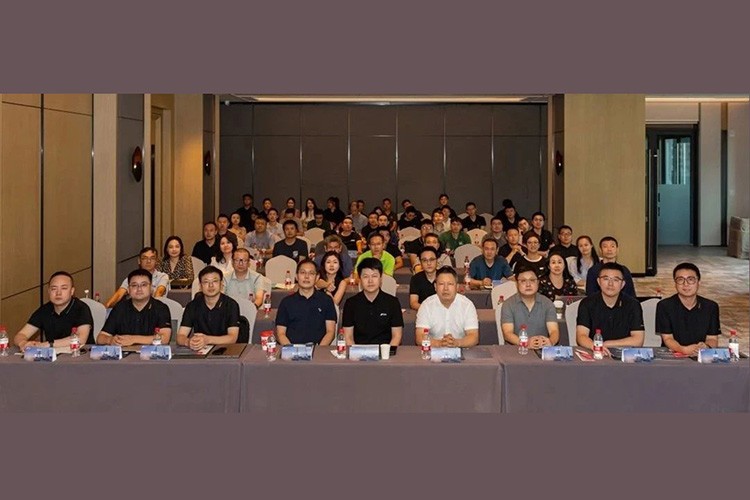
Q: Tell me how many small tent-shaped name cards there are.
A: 9